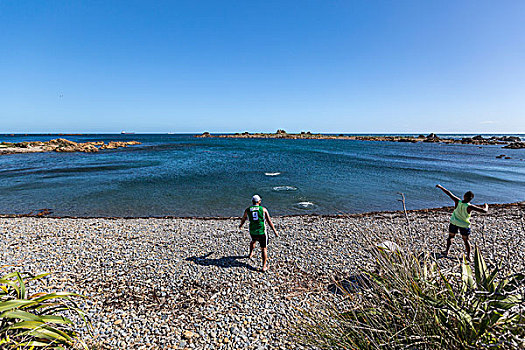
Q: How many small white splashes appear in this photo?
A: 3